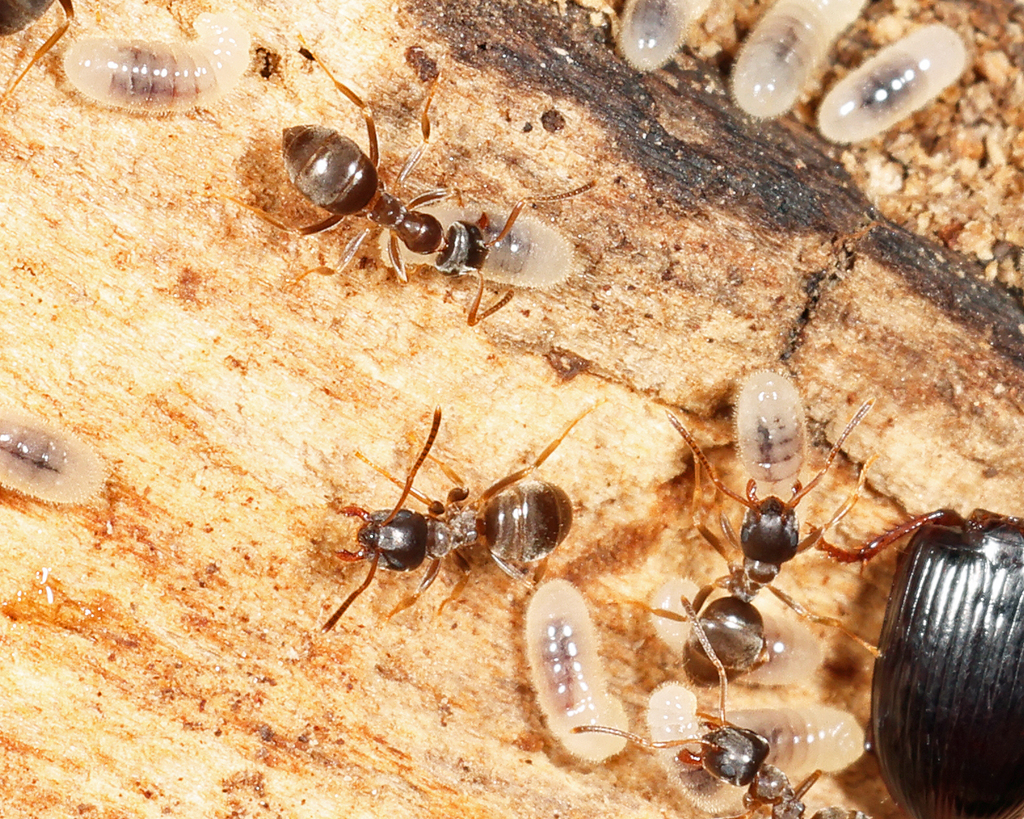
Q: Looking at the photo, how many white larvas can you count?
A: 11